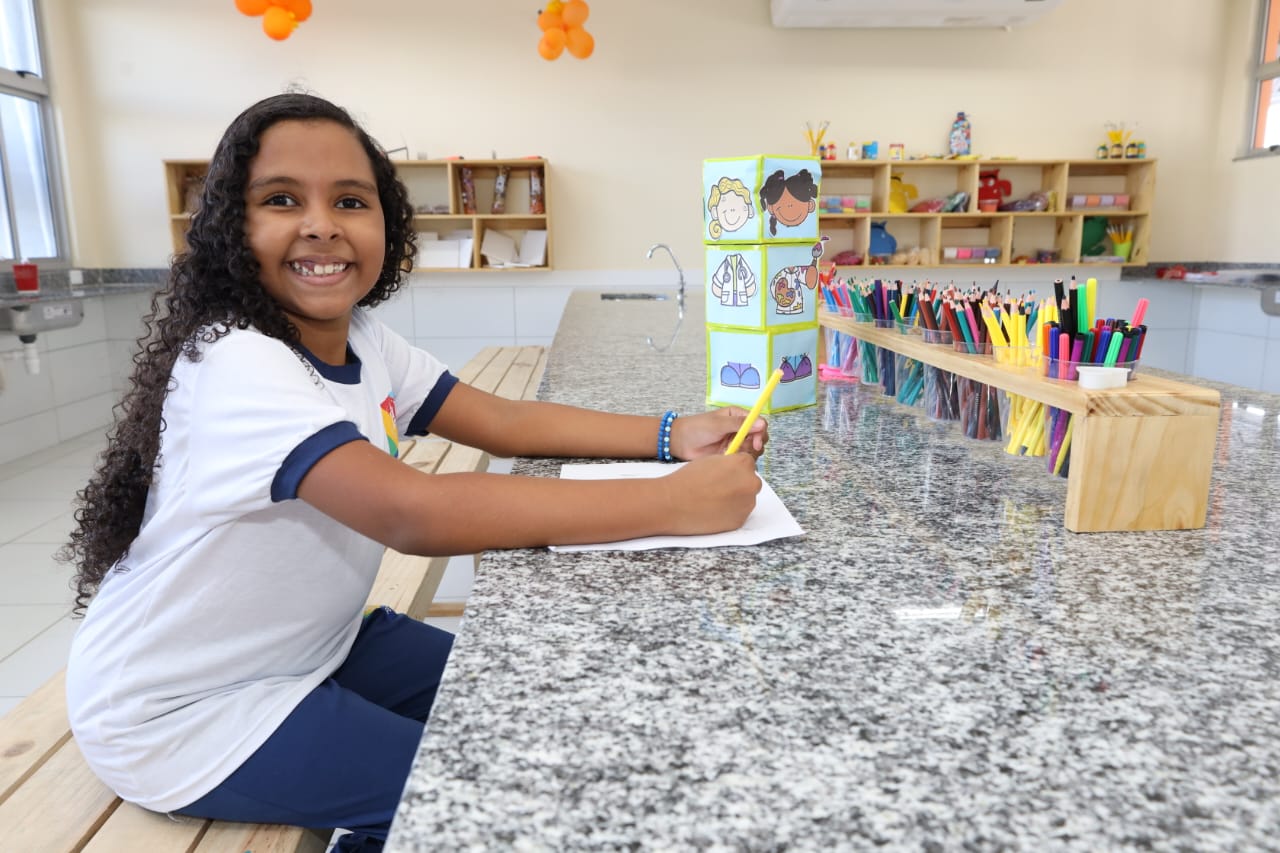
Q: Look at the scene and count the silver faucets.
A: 1